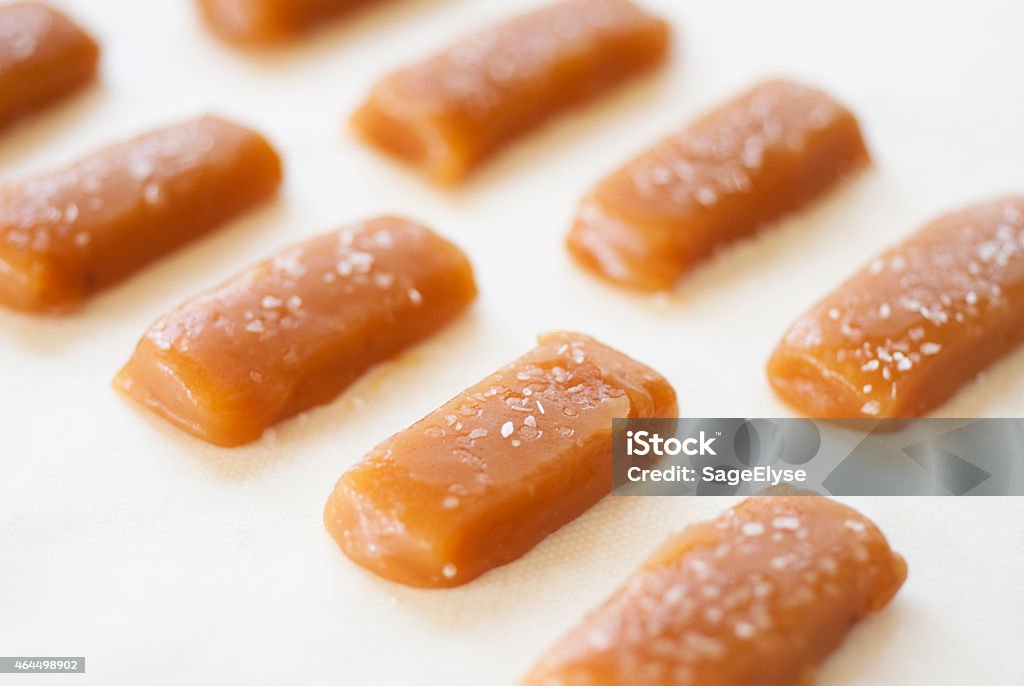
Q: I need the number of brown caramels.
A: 9